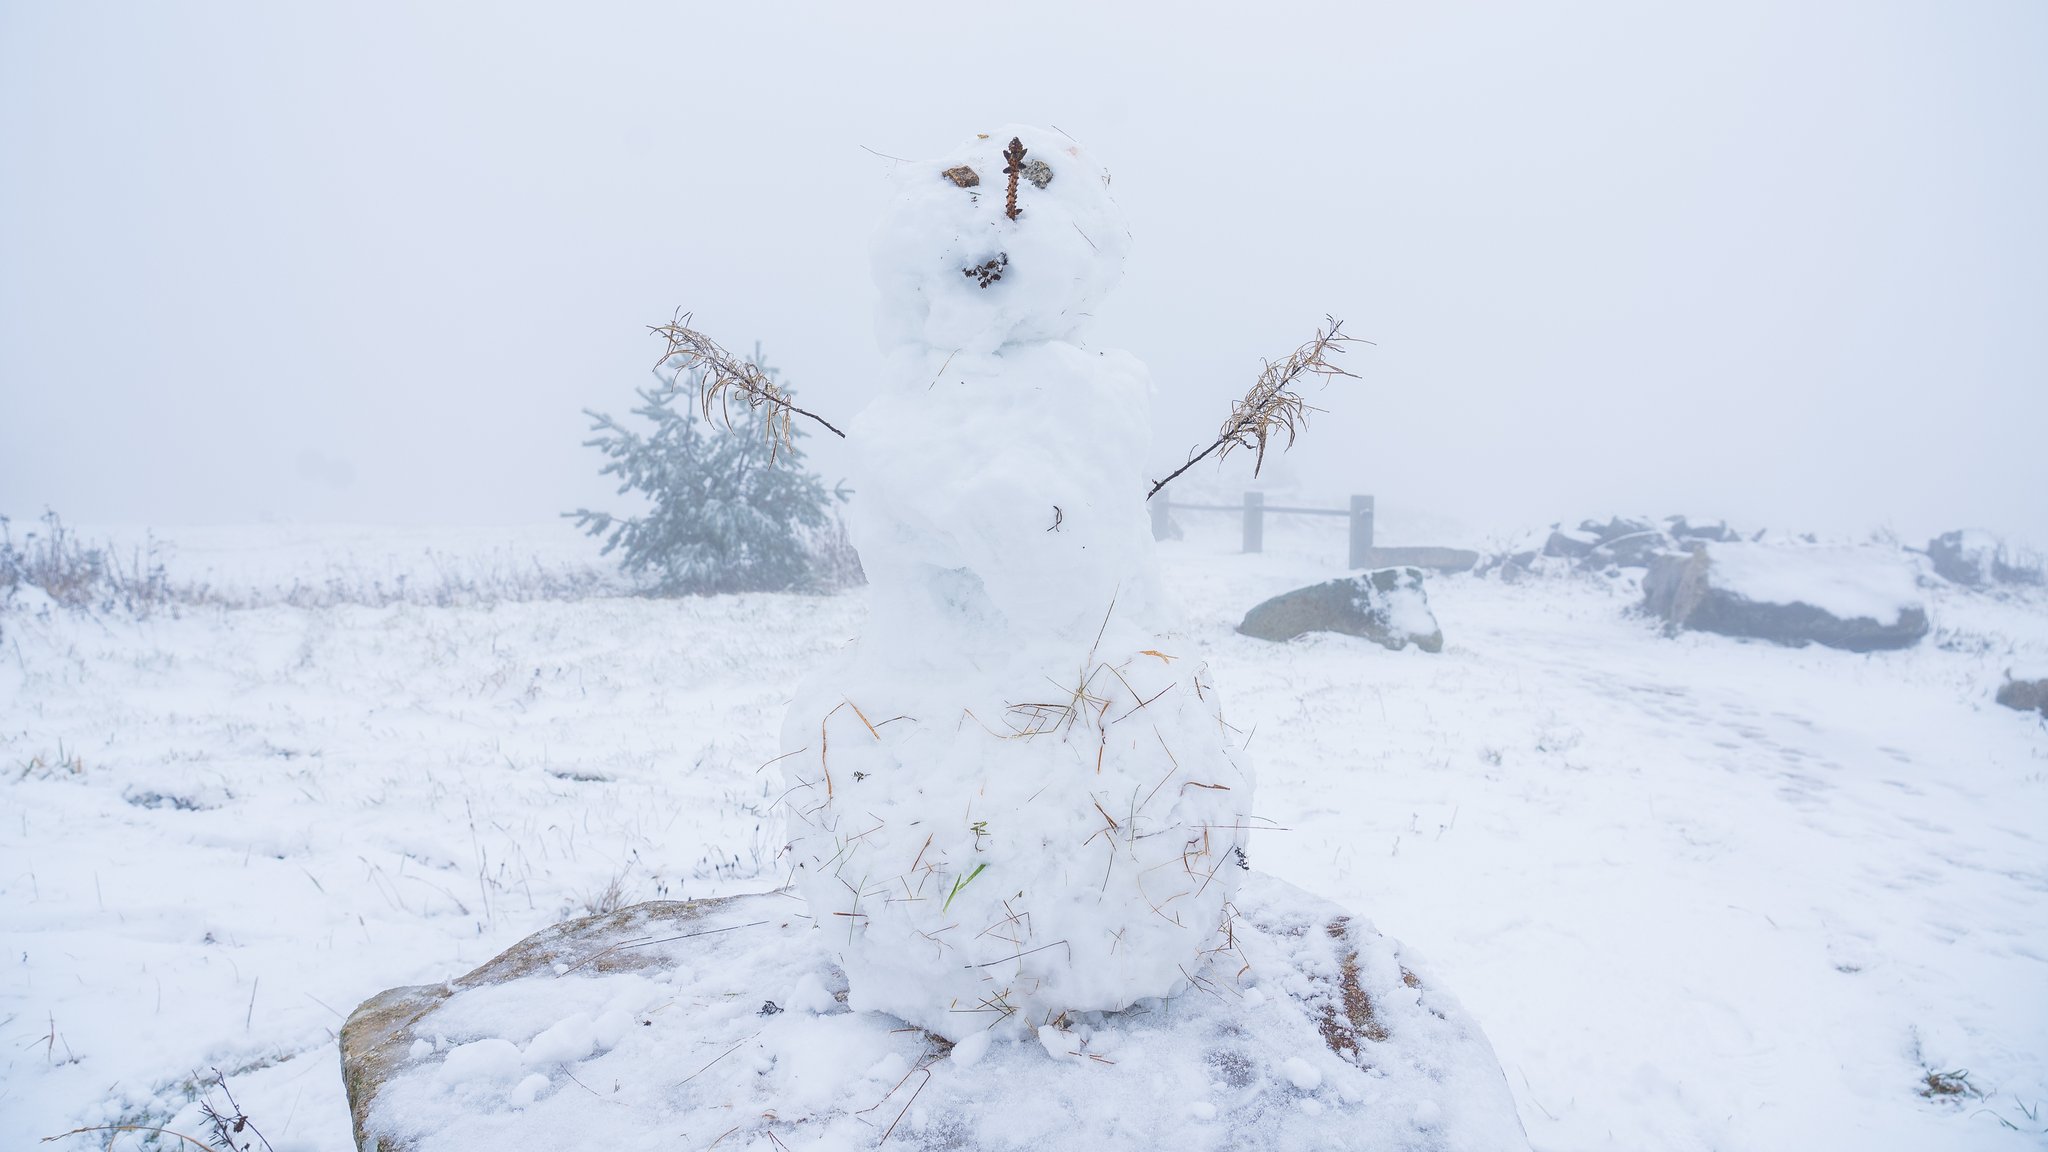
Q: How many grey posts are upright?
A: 3